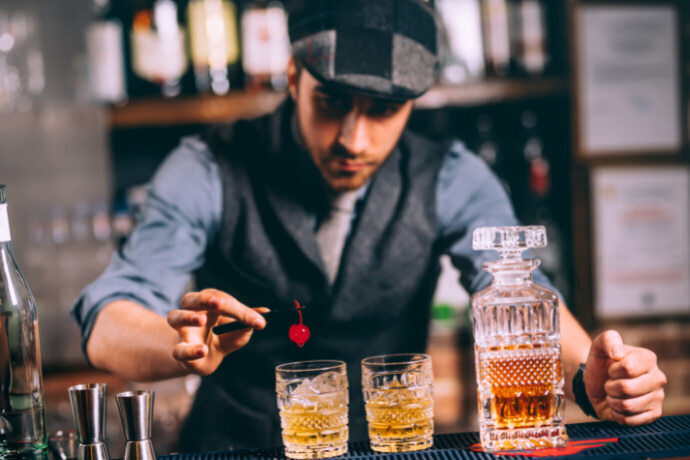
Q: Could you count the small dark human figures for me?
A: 0